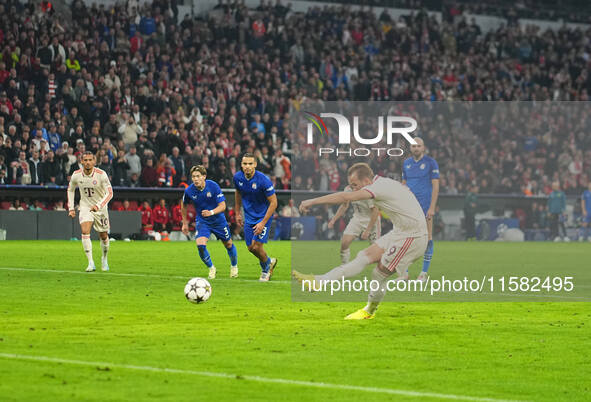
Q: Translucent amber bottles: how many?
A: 0